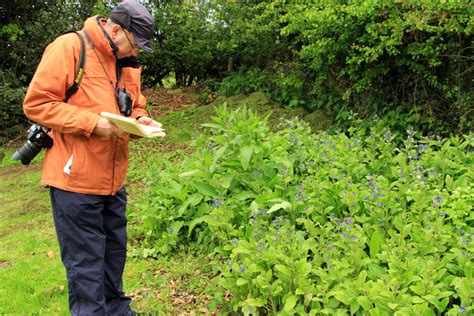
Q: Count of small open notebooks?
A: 1